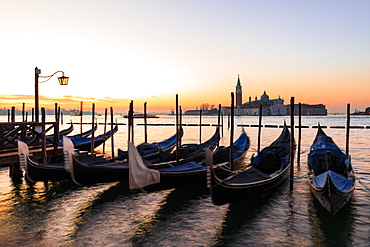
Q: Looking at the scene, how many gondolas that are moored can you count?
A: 8